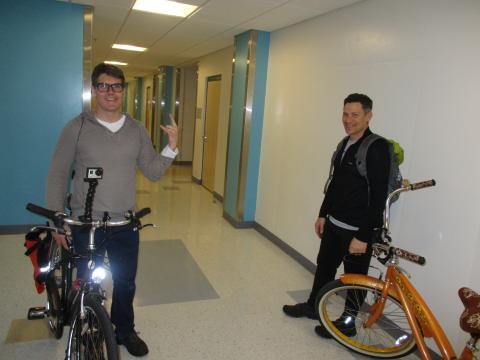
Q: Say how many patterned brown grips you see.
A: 2